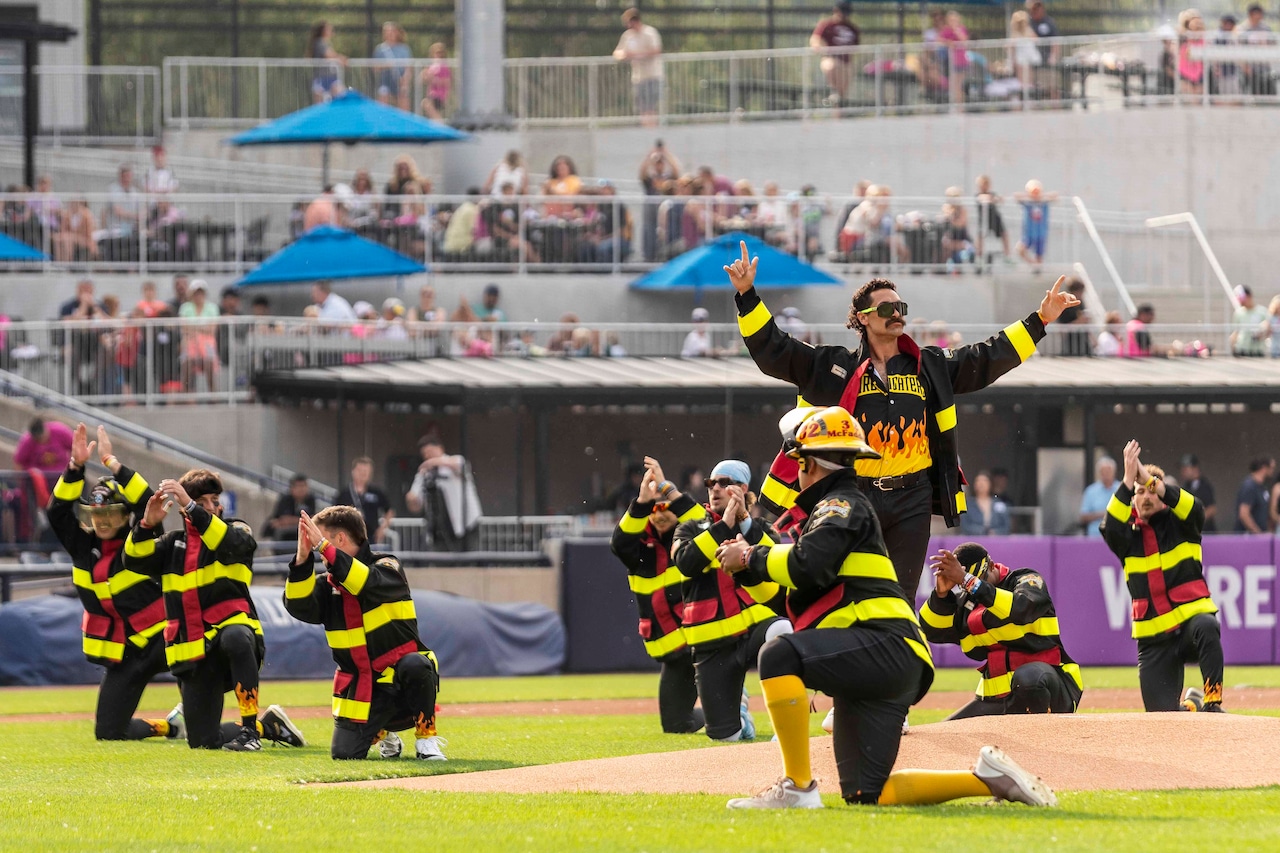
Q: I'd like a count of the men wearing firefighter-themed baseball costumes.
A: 9